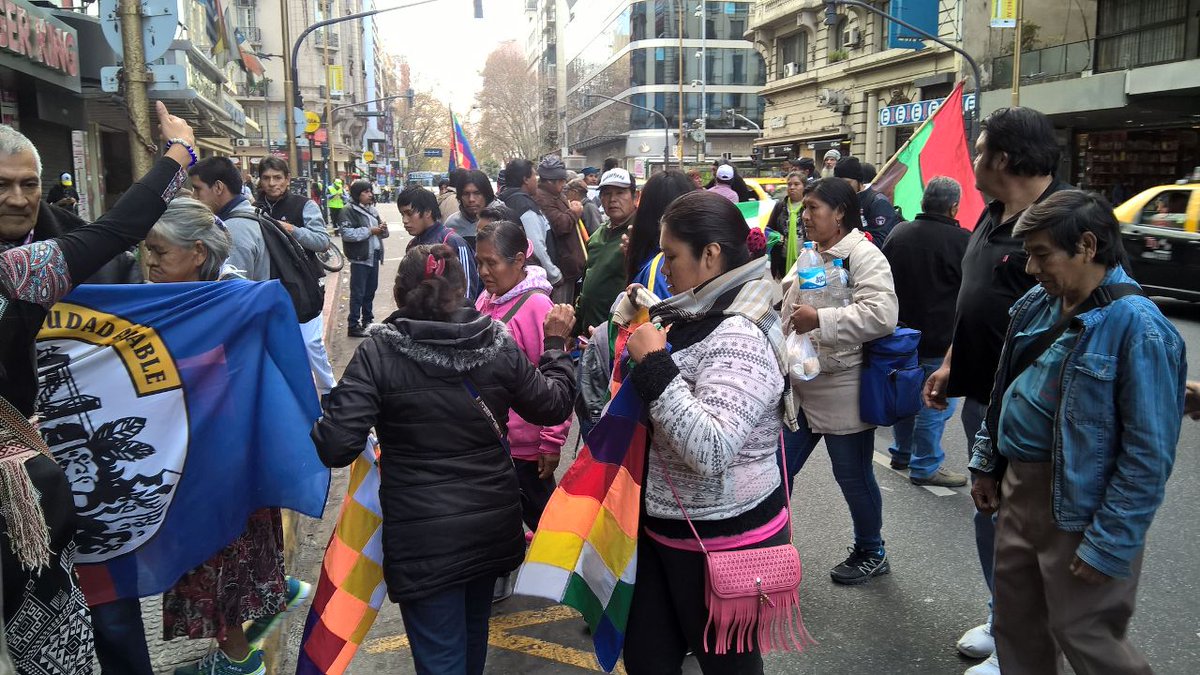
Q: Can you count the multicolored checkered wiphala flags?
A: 3